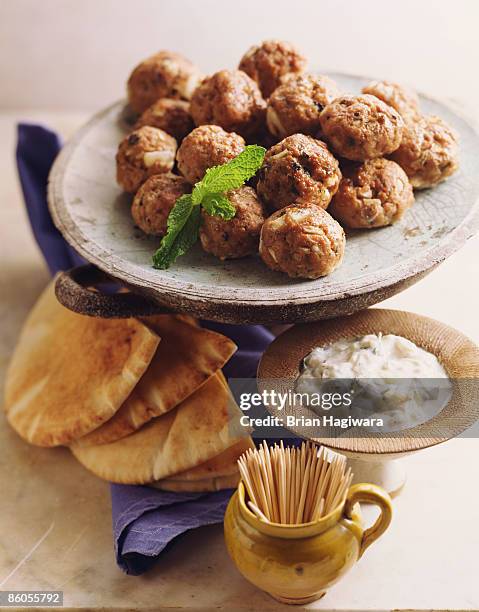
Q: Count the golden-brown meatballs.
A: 15